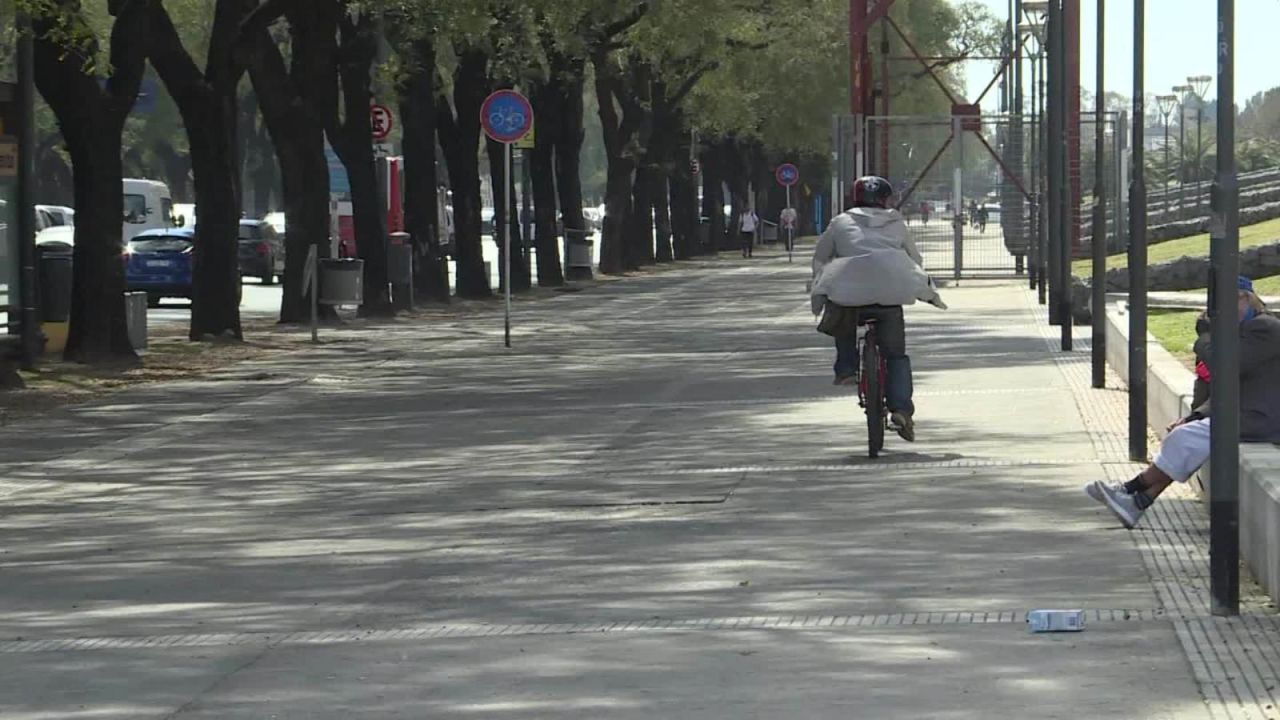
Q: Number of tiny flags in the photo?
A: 0